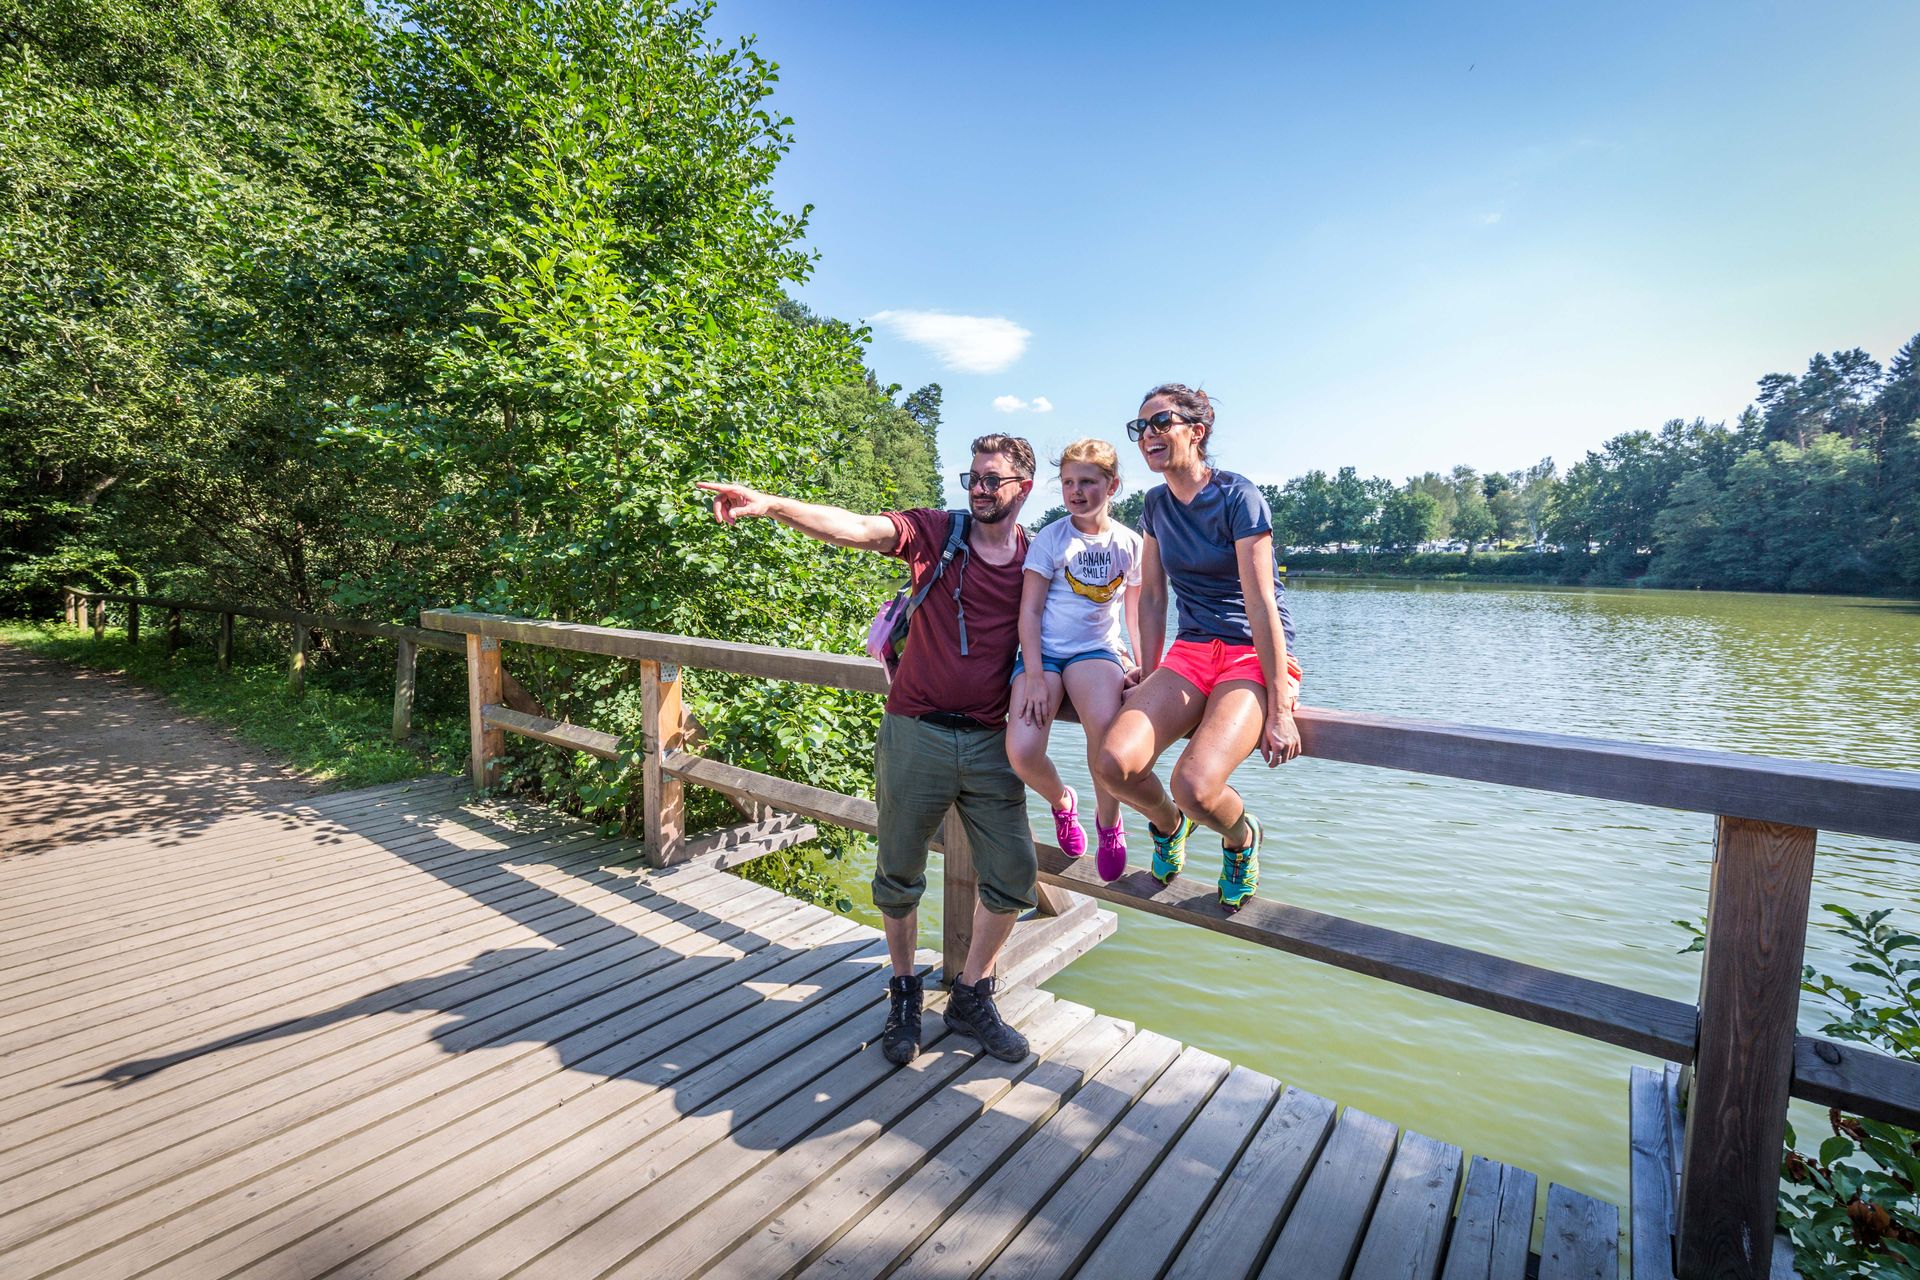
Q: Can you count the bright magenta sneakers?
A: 2